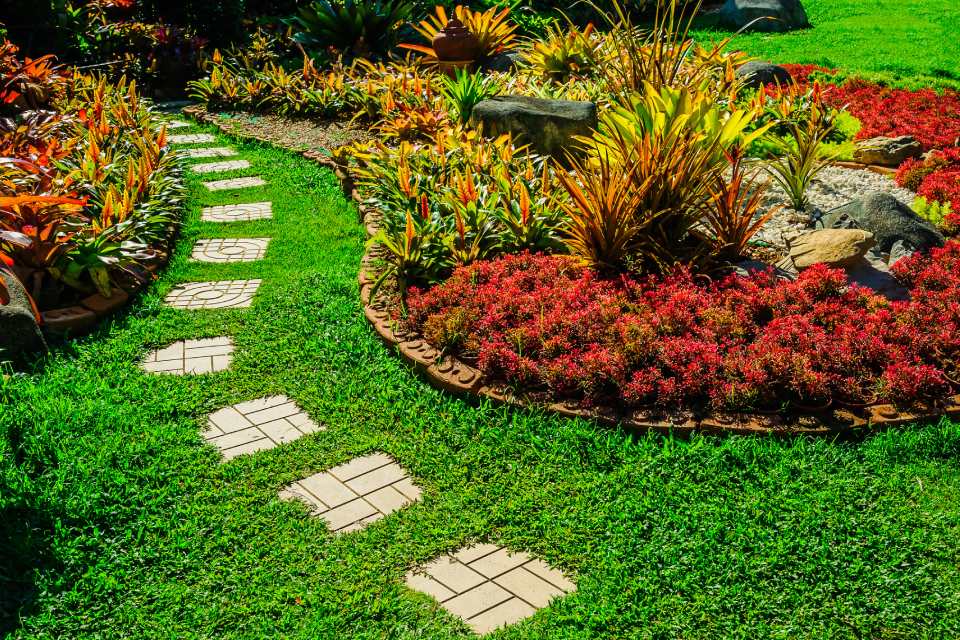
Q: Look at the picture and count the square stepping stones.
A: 12